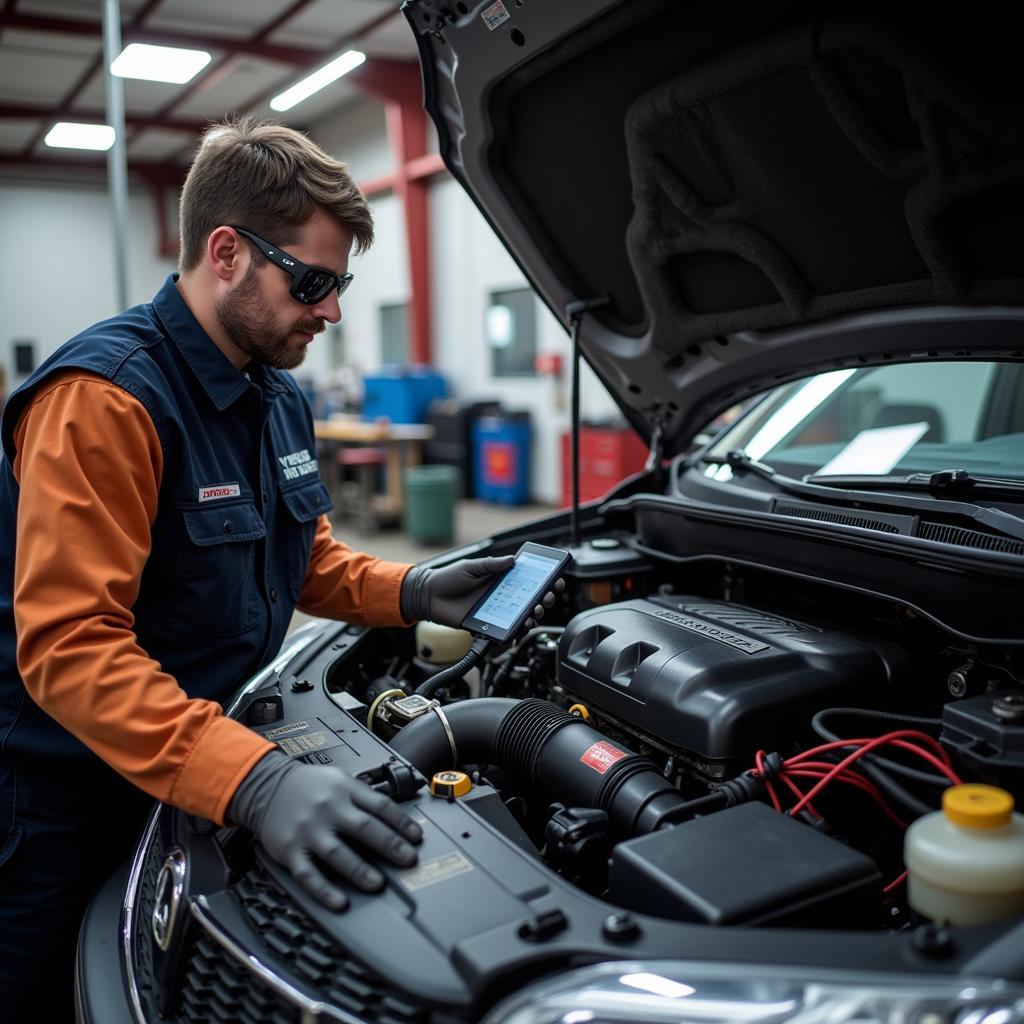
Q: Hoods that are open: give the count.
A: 1